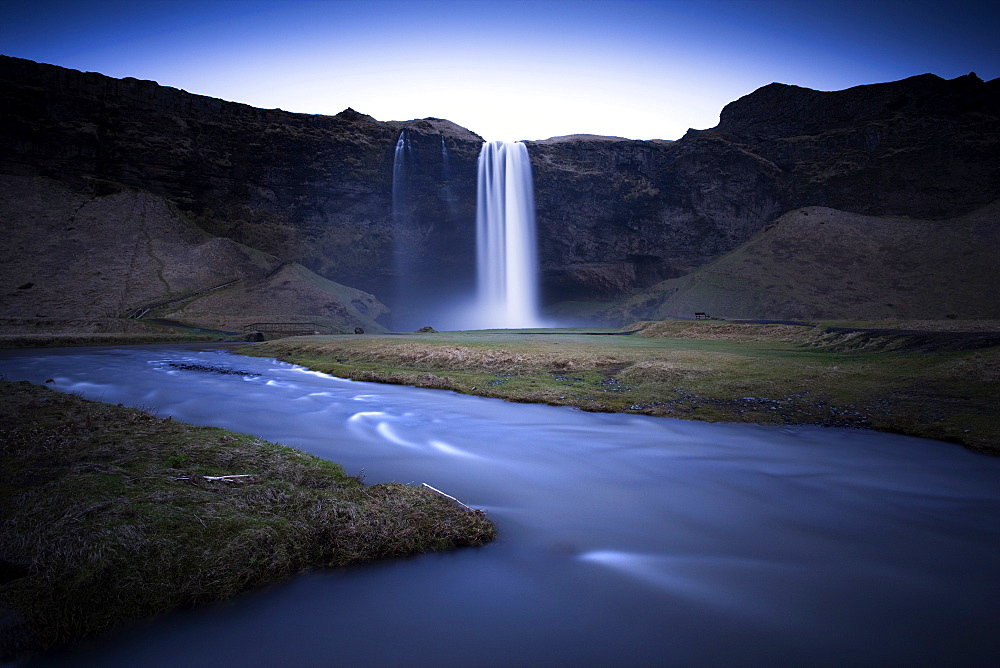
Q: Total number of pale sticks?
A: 2